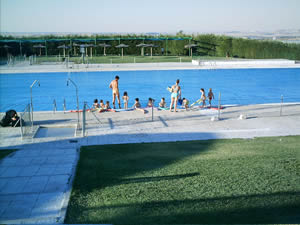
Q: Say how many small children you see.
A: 10